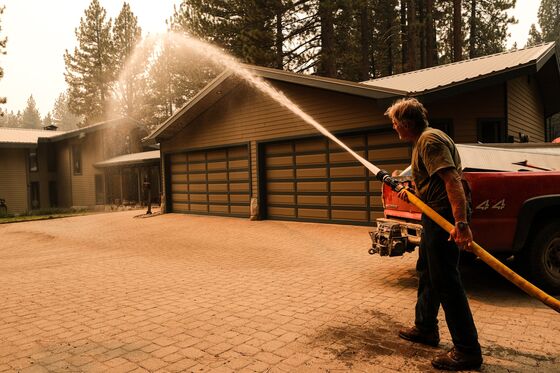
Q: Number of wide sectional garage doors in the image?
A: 2